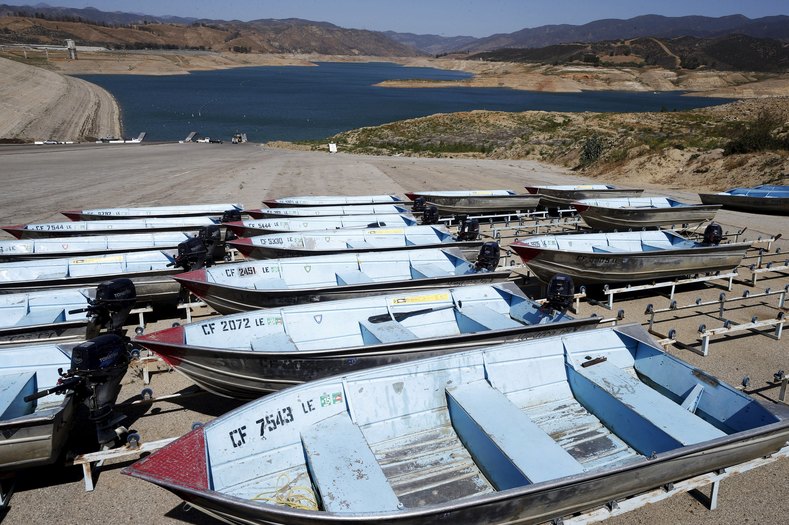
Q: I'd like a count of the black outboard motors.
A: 11